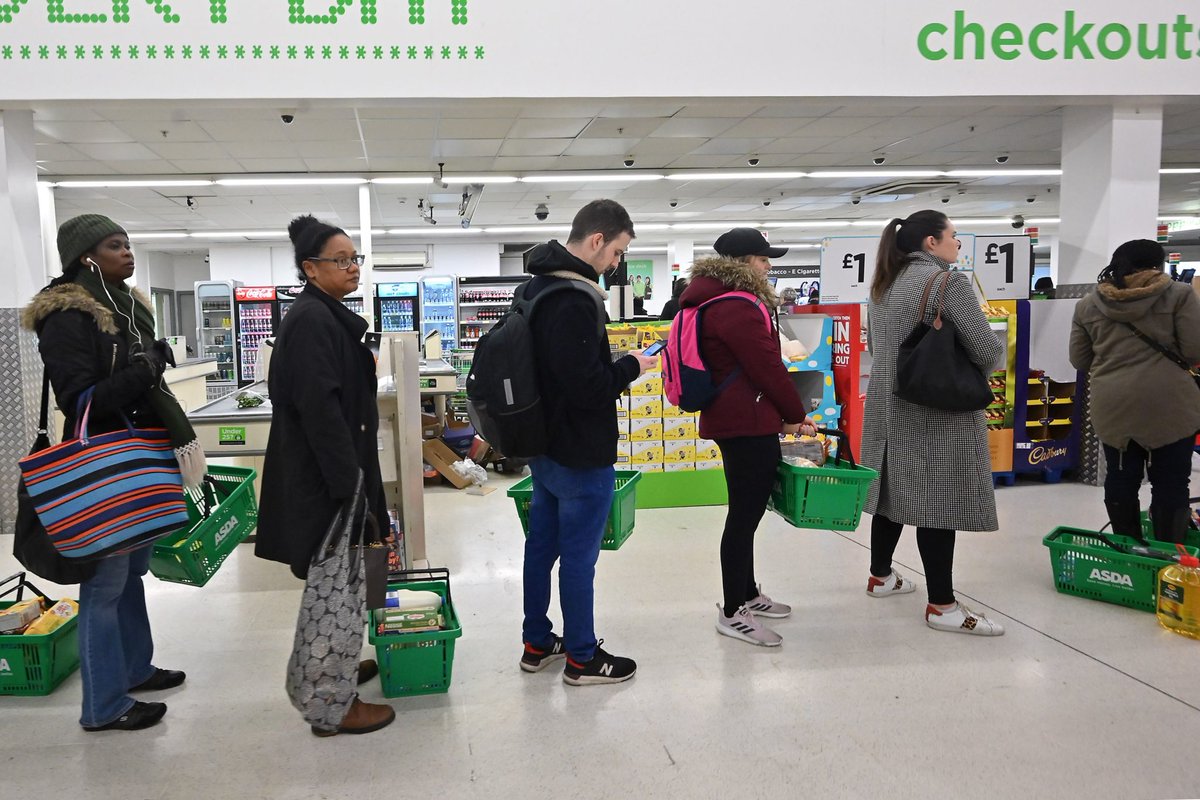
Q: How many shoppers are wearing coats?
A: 6